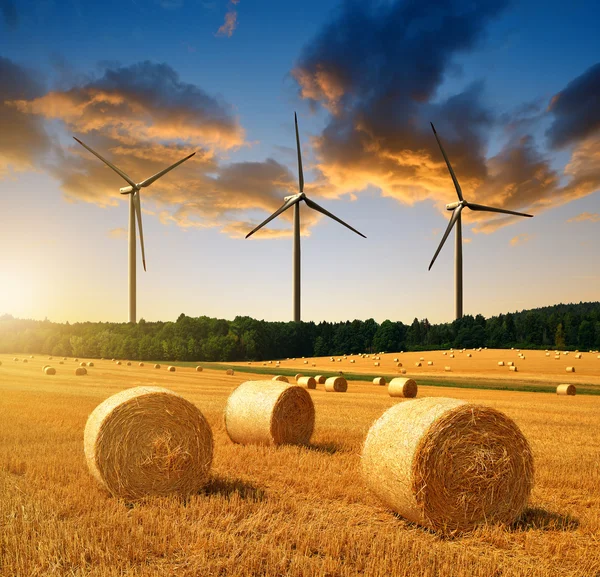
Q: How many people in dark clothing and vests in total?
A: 0